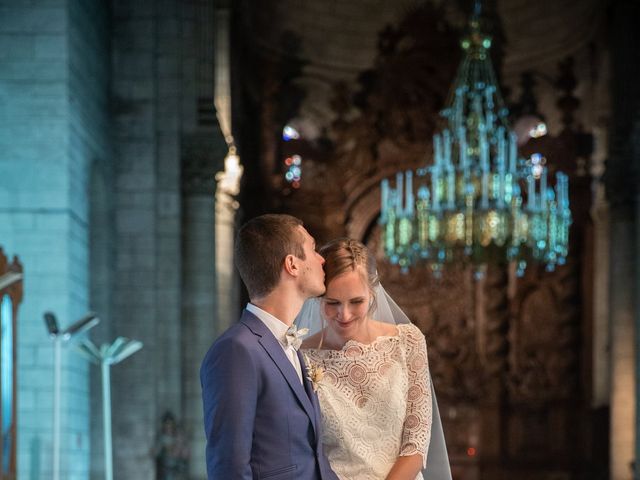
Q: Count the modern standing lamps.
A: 2